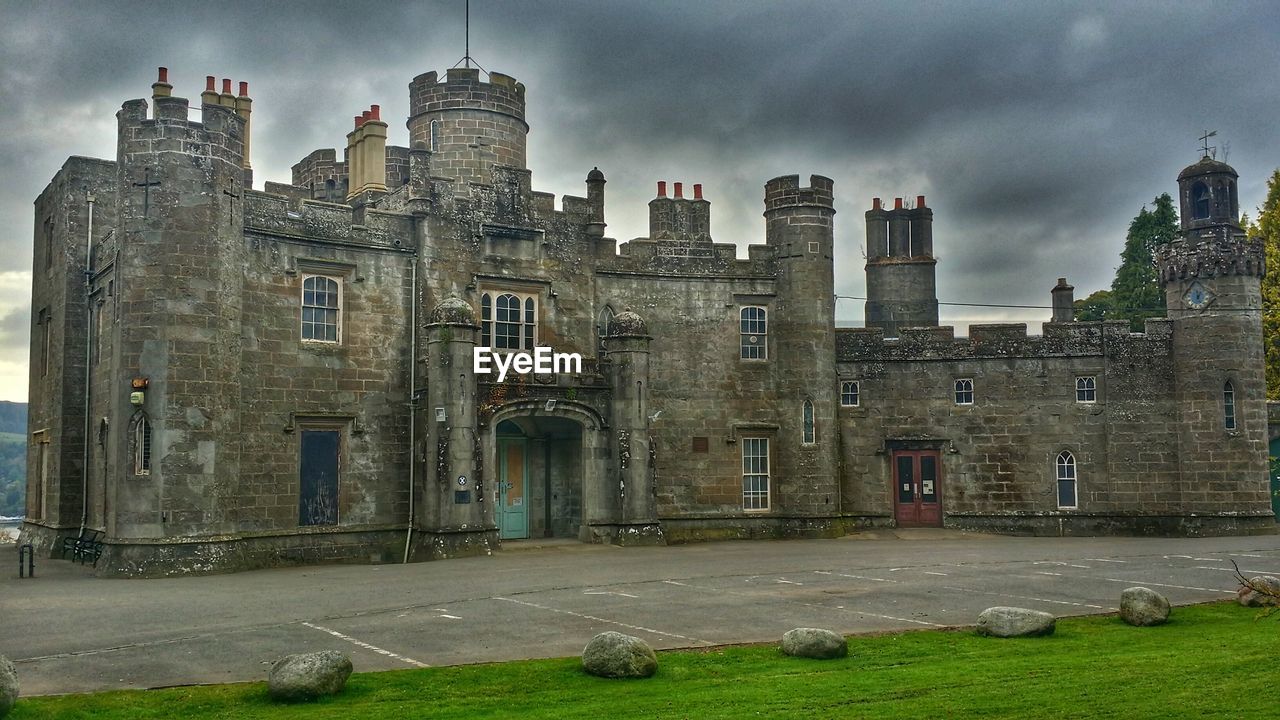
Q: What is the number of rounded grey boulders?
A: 7